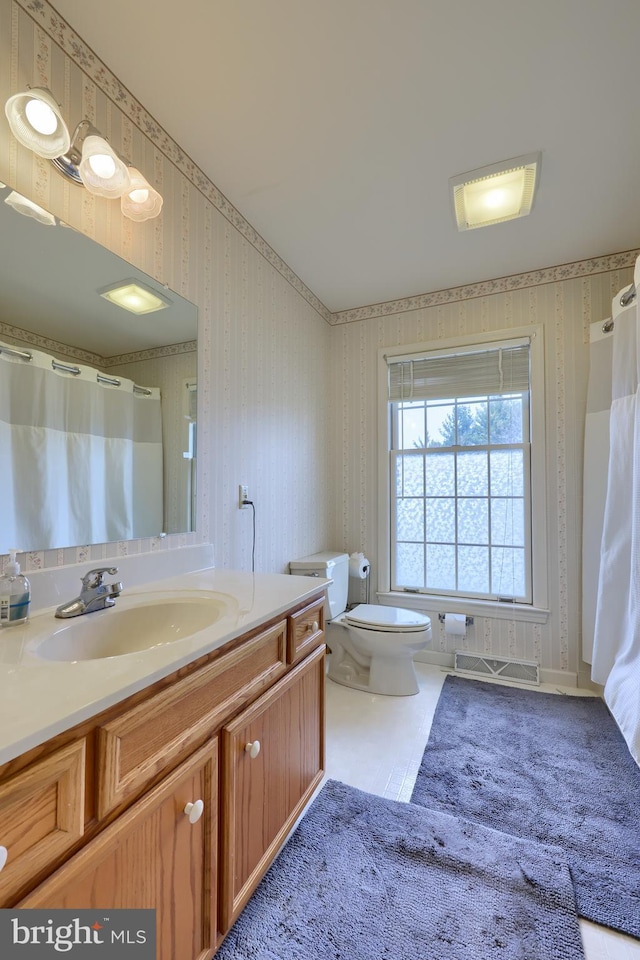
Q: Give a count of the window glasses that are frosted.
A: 12